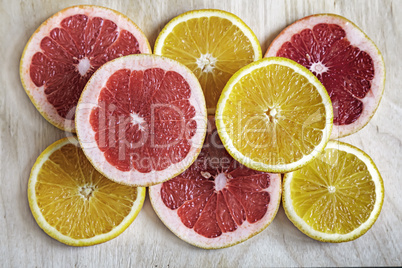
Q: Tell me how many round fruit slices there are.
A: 8